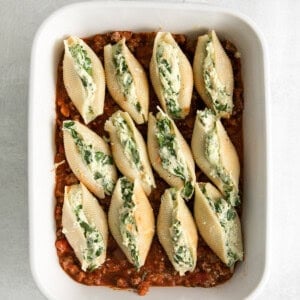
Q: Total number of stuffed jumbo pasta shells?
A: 12